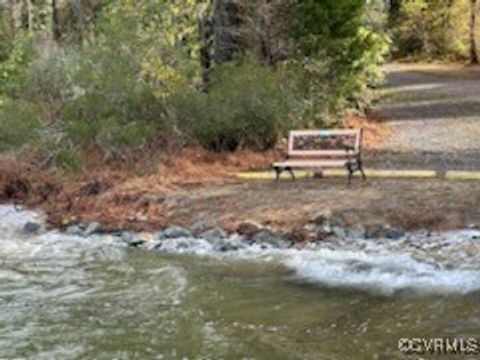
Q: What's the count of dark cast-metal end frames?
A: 2